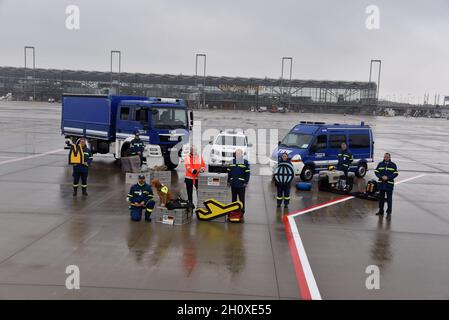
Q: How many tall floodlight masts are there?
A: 5